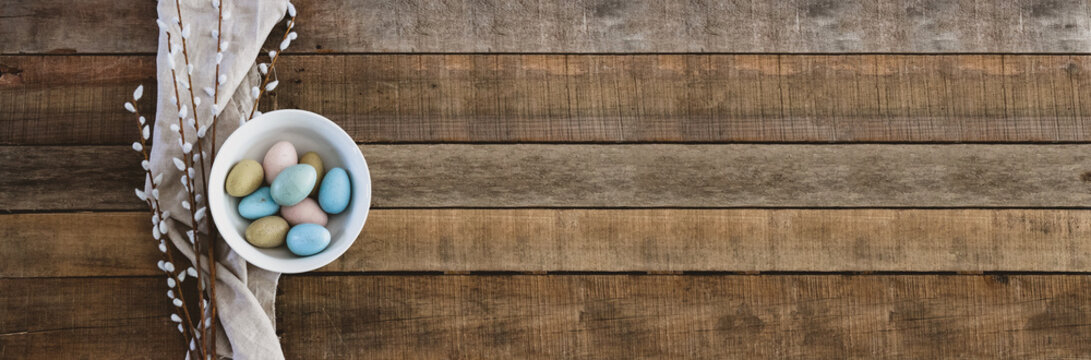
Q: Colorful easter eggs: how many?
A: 9